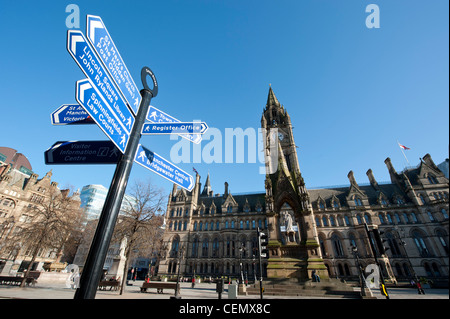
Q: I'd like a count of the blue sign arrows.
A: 8